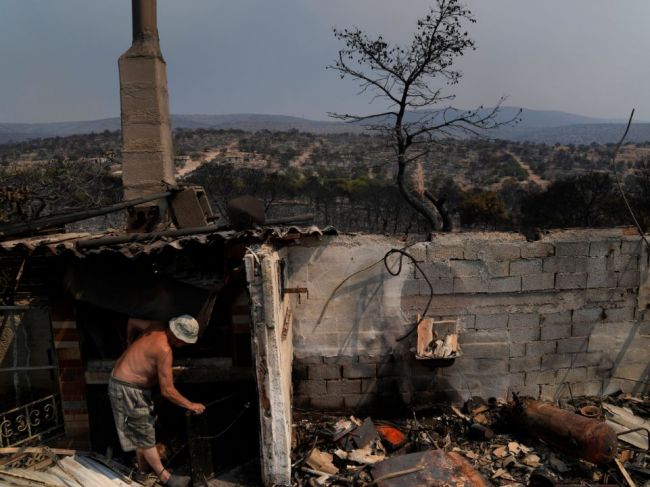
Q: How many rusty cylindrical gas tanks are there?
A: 1